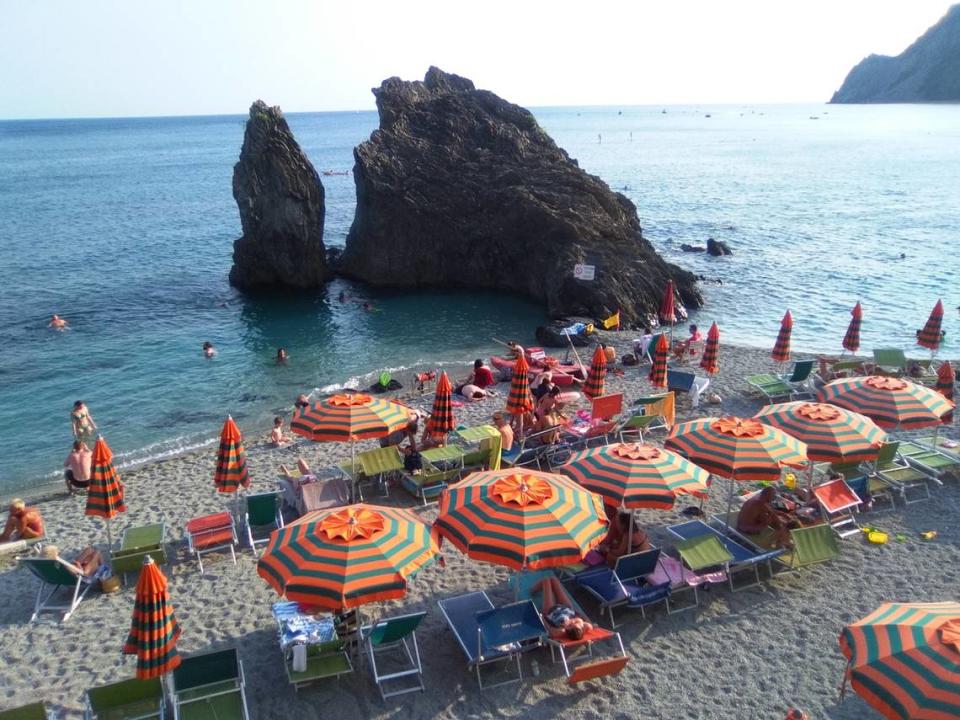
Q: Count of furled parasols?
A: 13